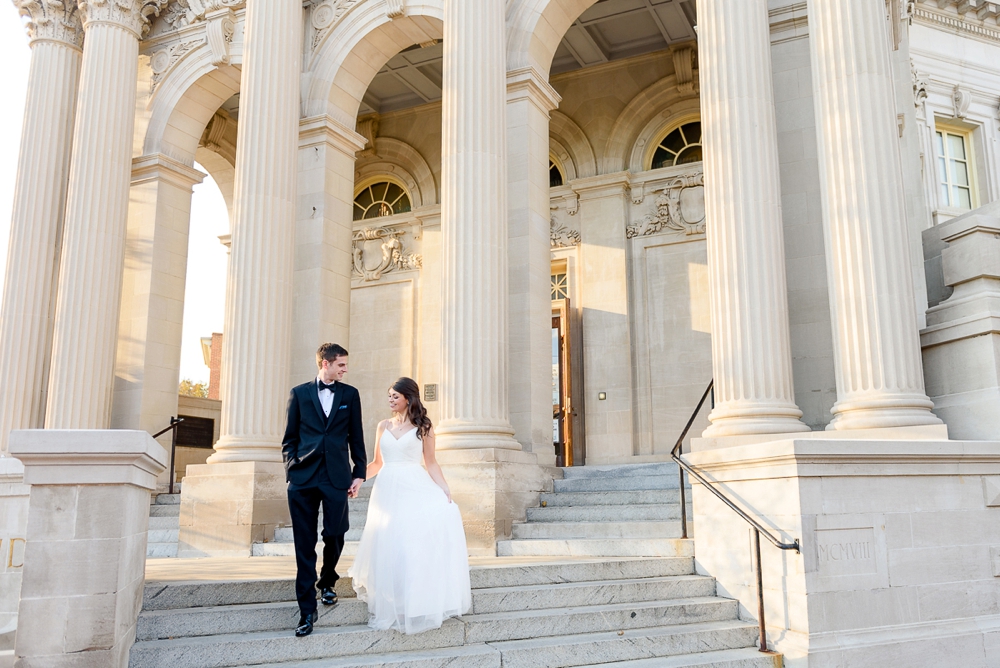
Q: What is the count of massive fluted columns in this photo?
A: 6